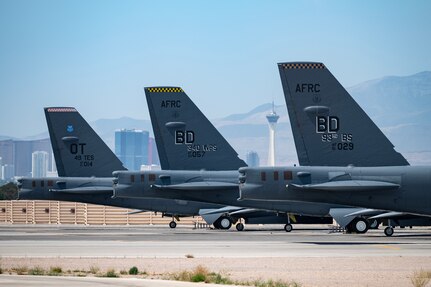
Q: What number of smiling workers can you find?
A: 0